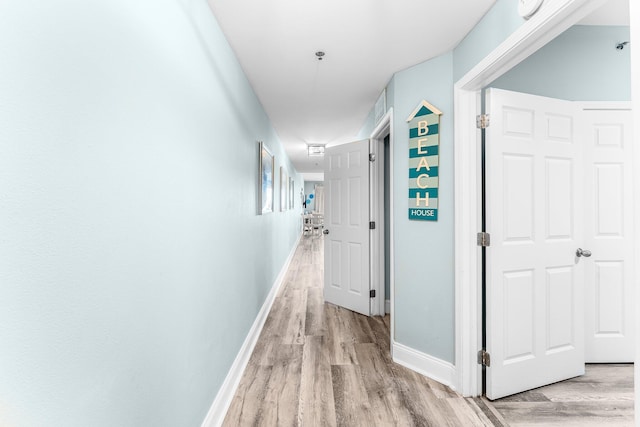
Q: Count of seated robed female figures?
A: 0